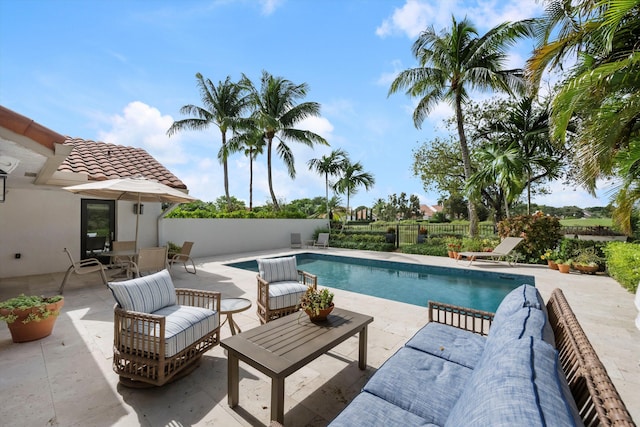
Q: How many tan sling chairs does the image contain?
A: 4